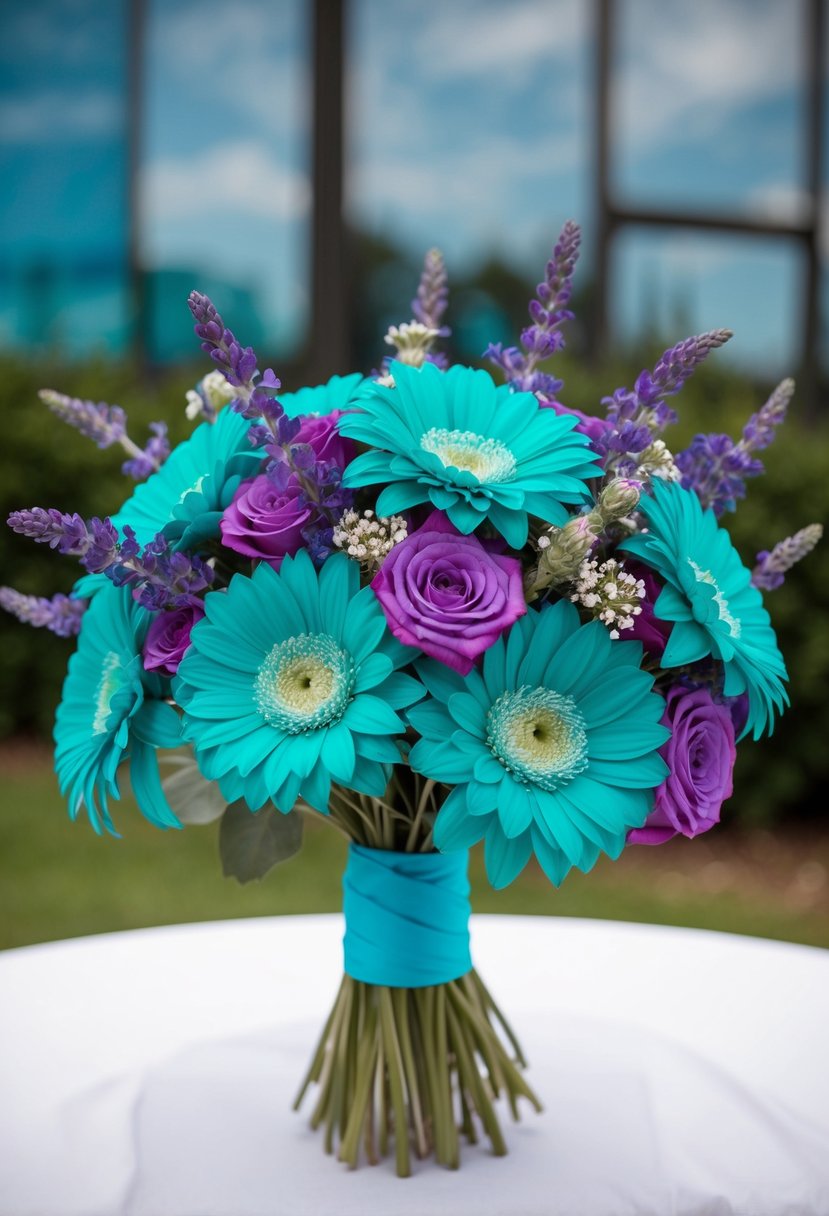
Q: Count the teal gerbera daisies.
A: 7